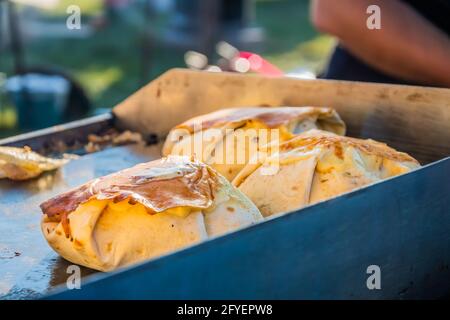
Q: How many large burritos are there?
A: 3